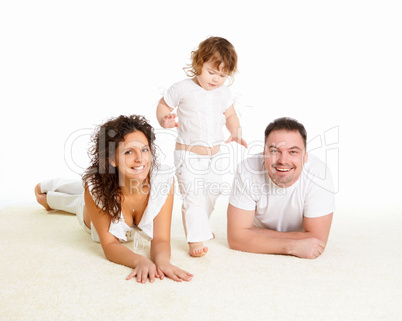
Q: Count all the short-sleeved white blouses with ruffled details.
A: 1